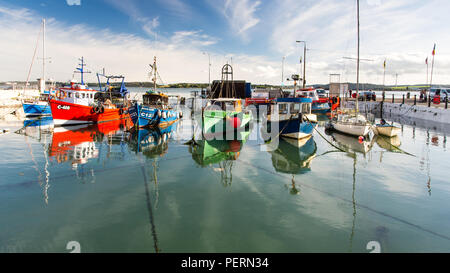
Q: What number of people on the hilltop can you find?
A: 0